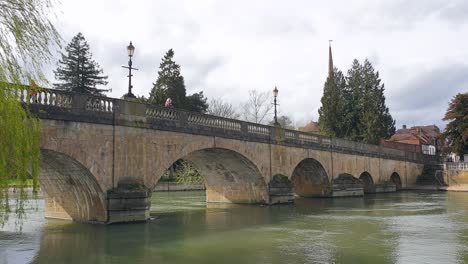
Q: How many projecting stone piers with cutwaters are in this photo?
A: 4